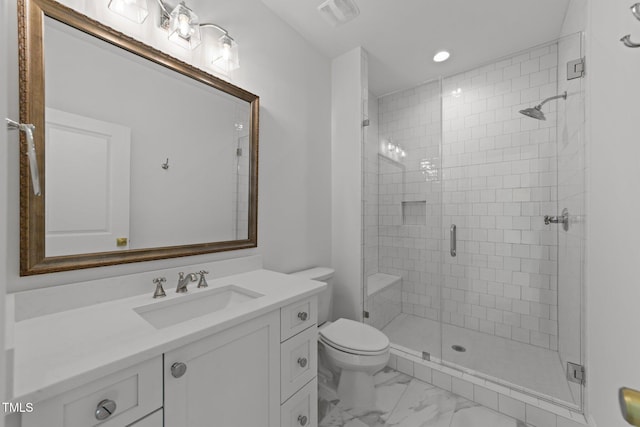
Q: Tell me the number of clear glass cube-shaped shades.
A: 3